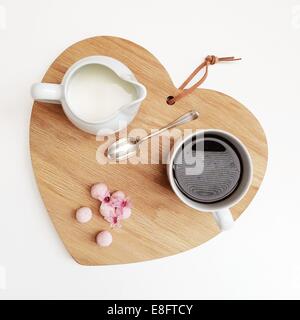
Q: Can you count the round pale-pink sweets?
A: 6